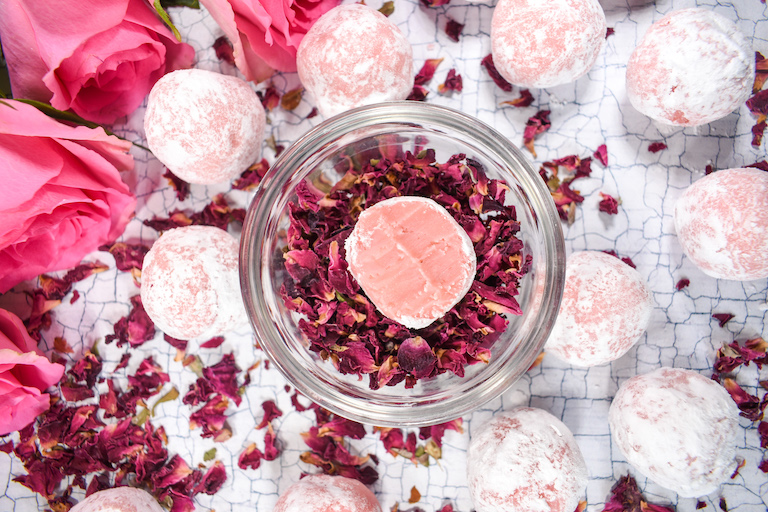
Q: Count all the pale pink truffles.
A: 12